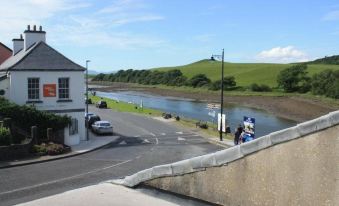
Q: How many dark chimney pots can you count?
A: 4